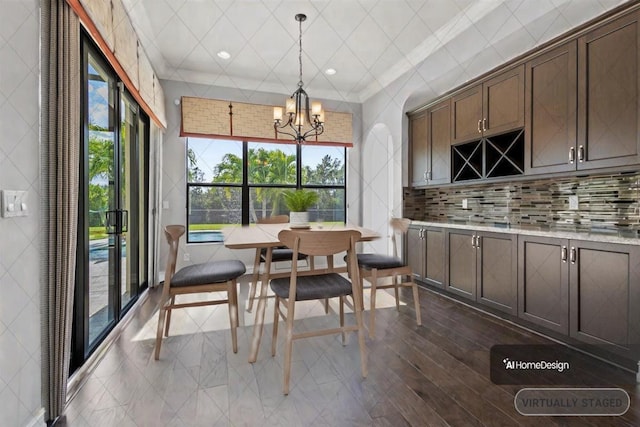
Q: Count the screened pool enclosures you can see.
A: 0